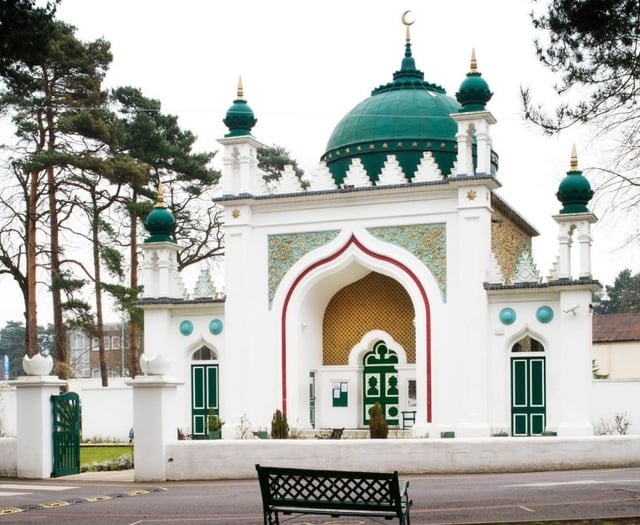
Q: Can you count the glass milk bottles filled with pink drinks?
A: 0